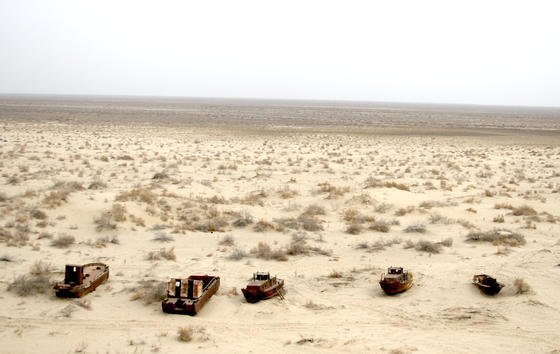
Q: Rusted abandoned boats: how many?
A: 5